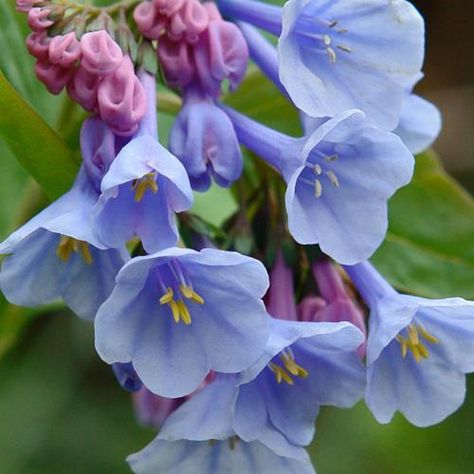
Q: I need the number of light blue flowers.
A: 9